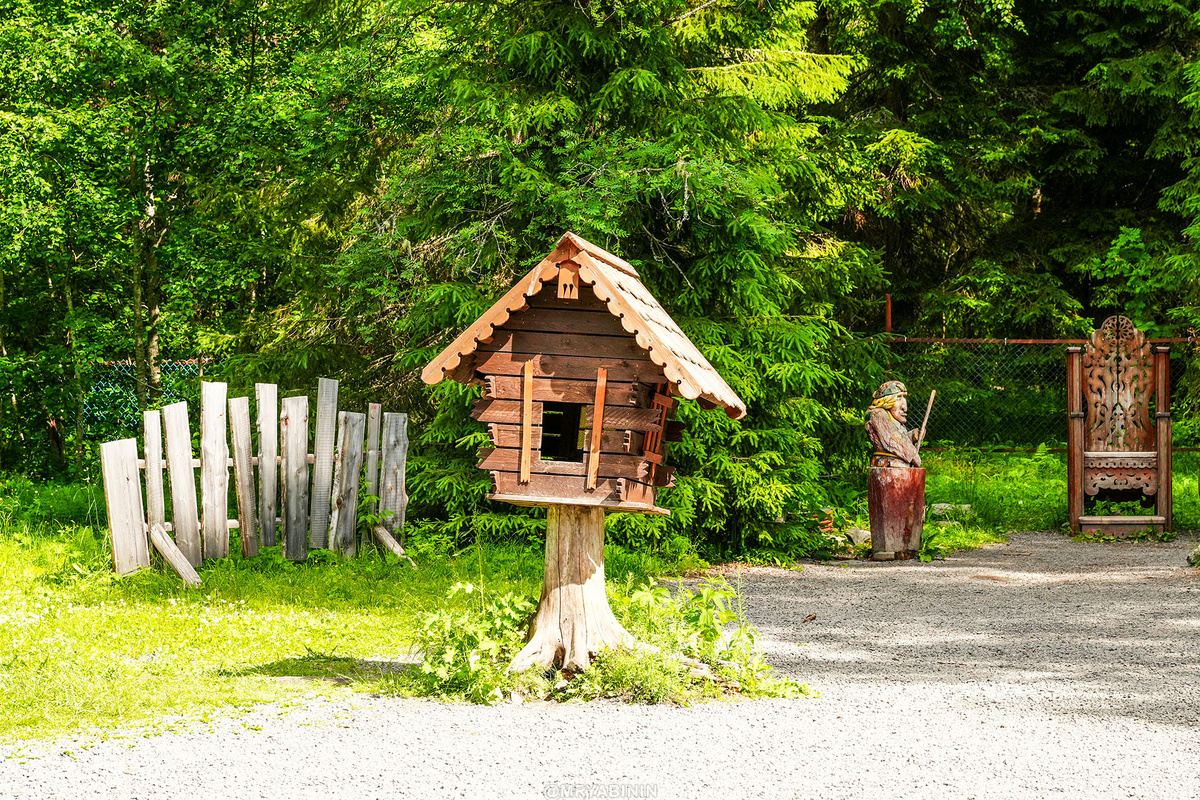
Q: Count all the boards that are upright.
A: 11